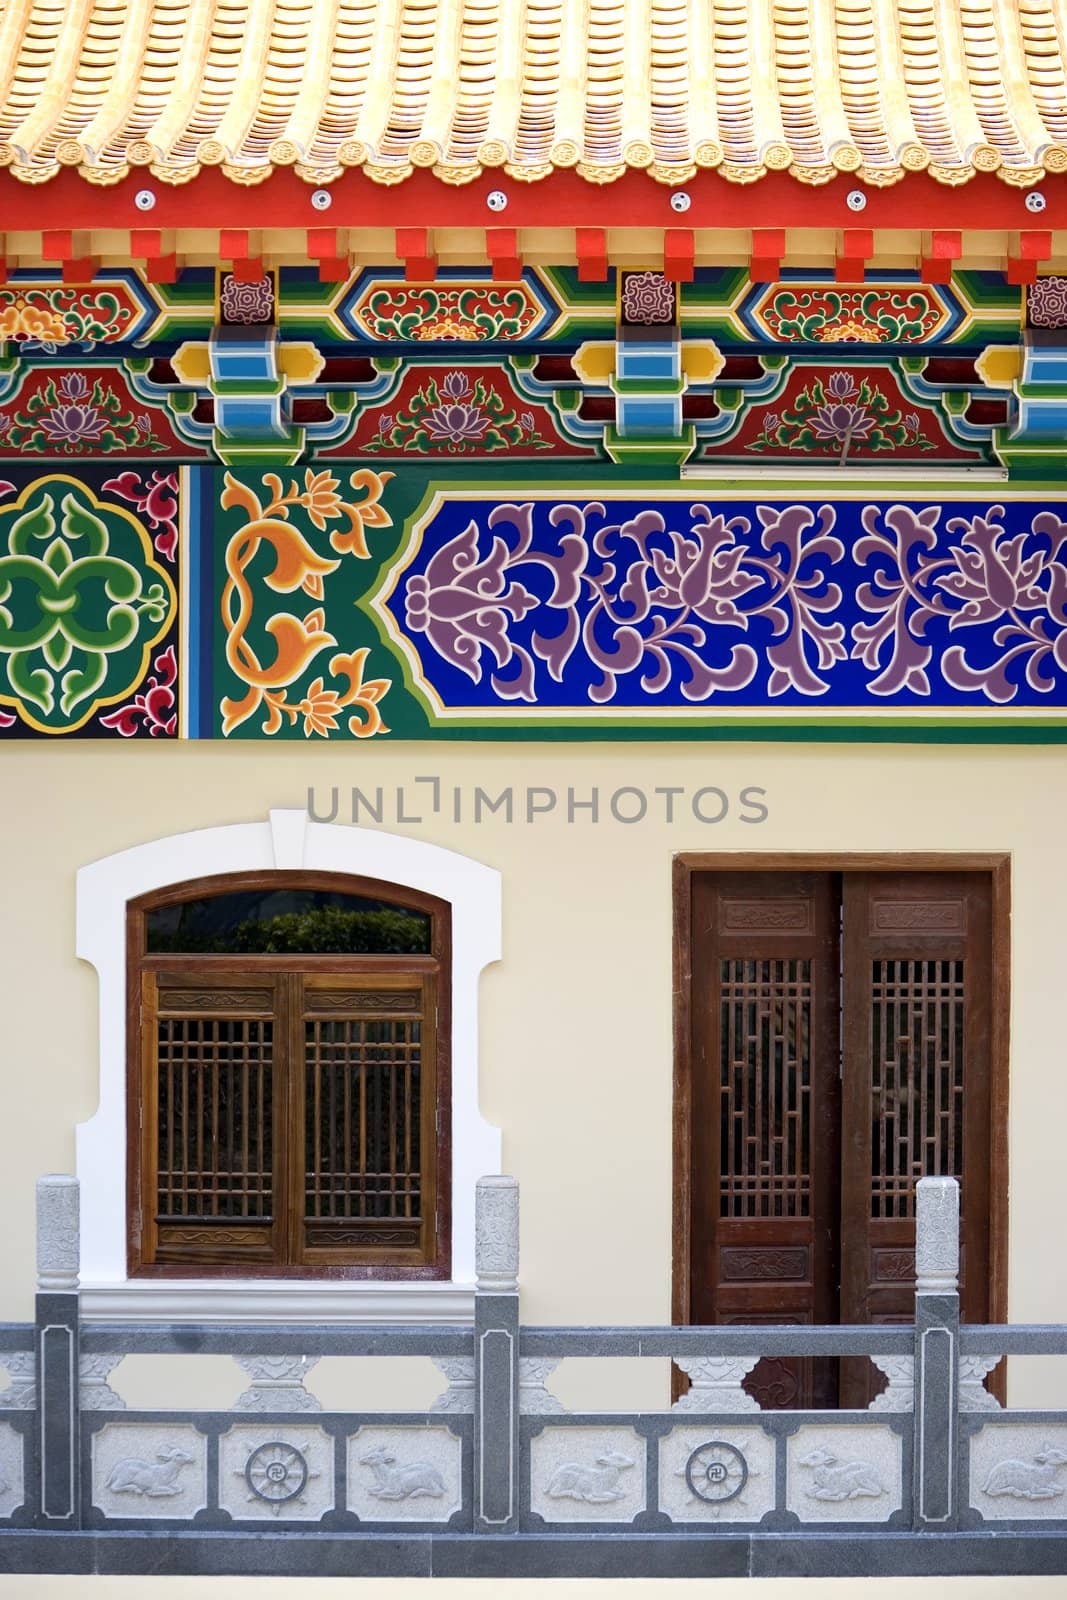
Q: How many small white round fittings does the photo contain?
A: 6